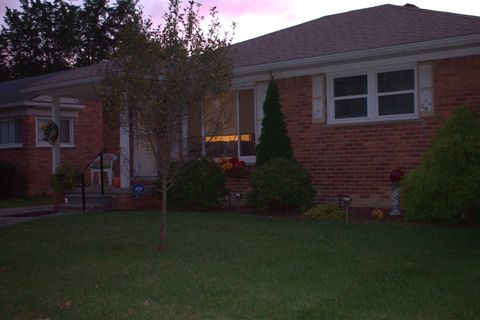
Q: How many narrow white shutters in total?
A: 2